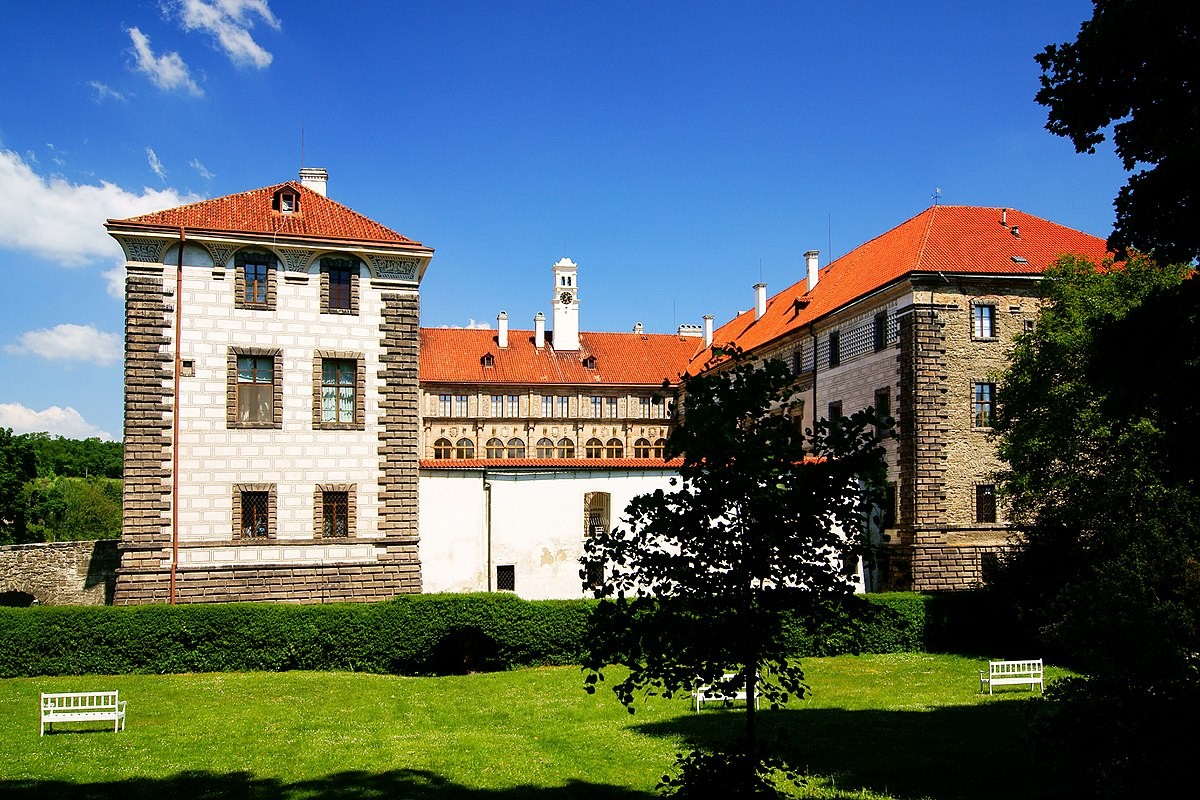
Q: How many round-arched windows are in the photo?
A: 10